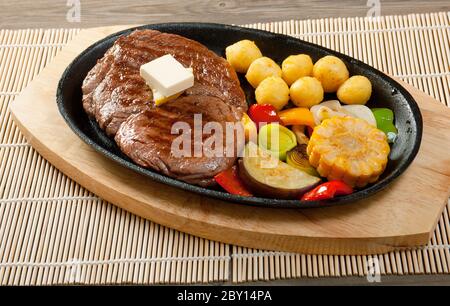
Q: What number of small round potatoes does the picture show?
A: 7